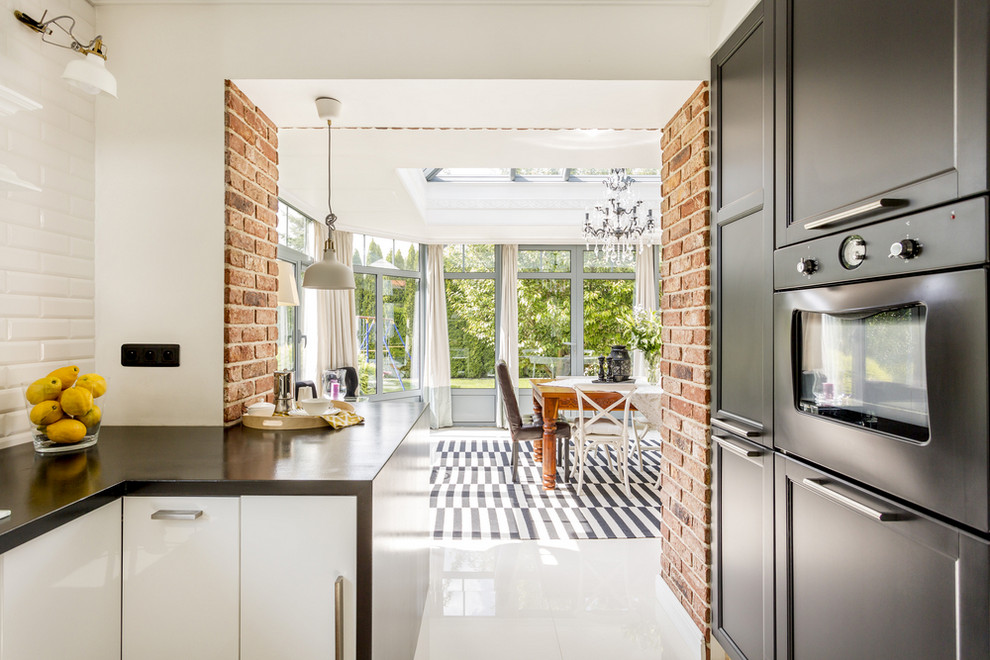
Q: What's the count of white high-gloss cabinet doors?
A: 3